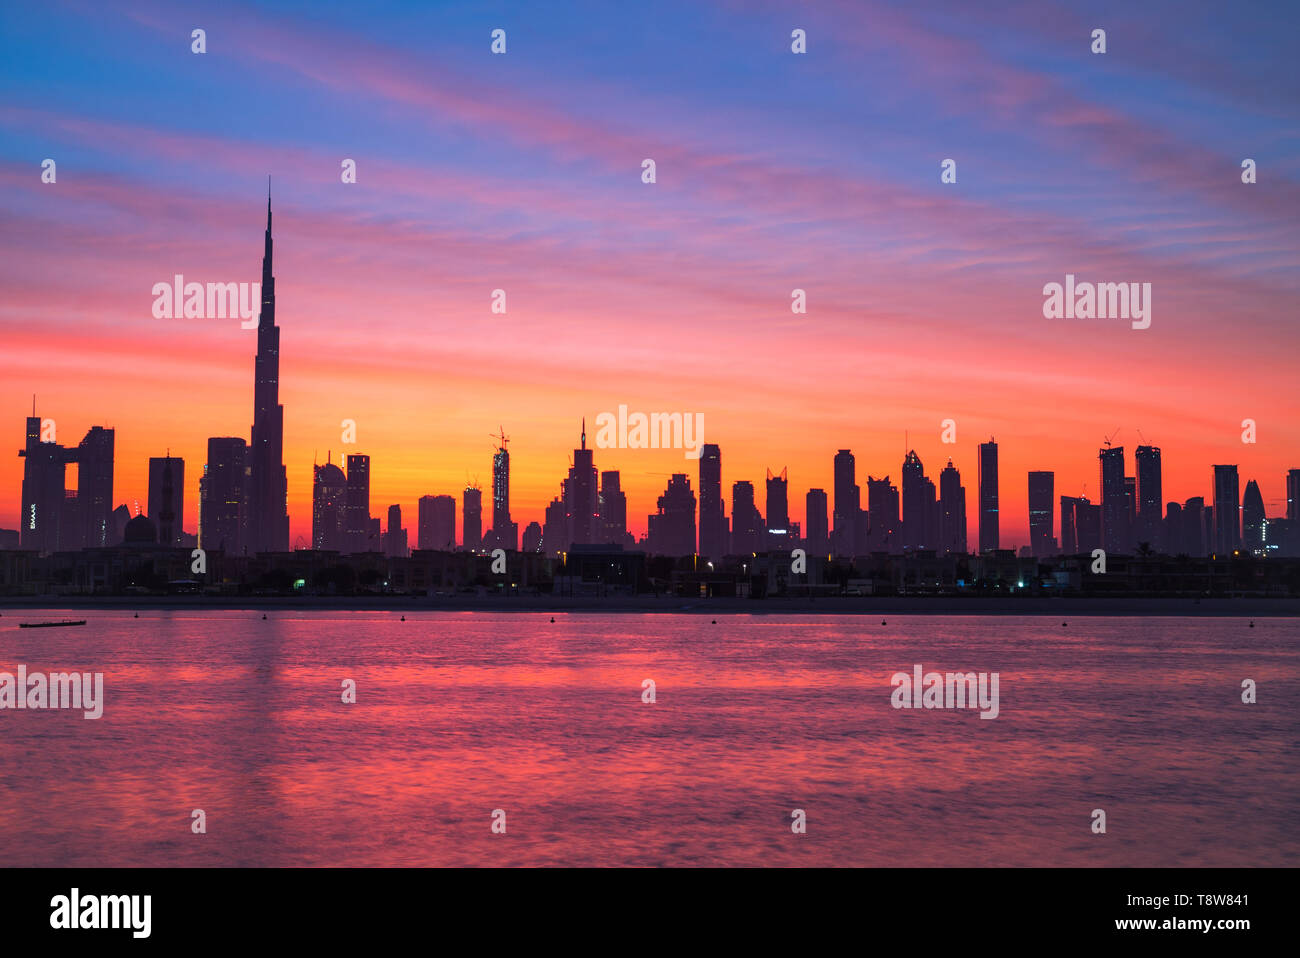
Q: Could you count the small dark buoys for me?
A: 8